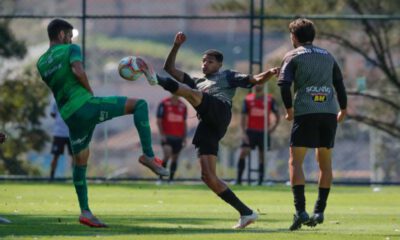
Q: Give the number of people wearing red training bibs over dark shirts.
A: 2